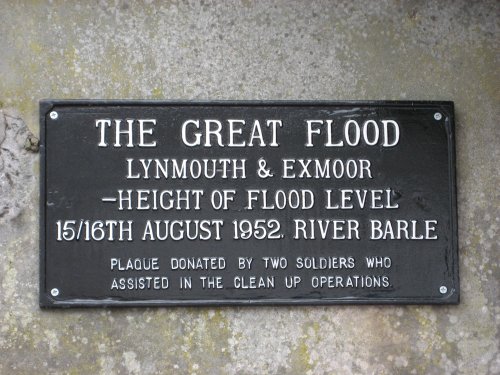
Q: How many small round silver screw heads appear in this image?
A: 4